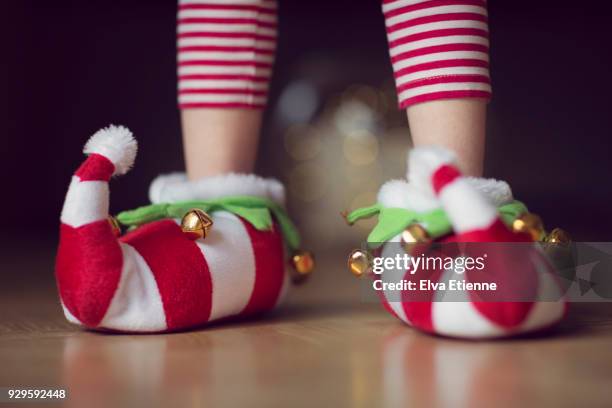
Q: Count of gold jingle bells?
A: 7